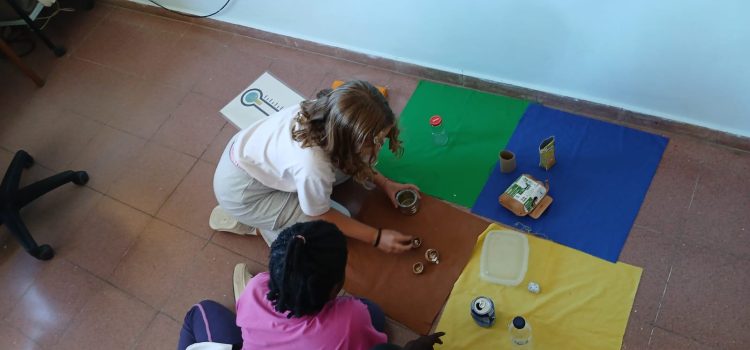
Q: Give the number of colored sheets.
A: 4